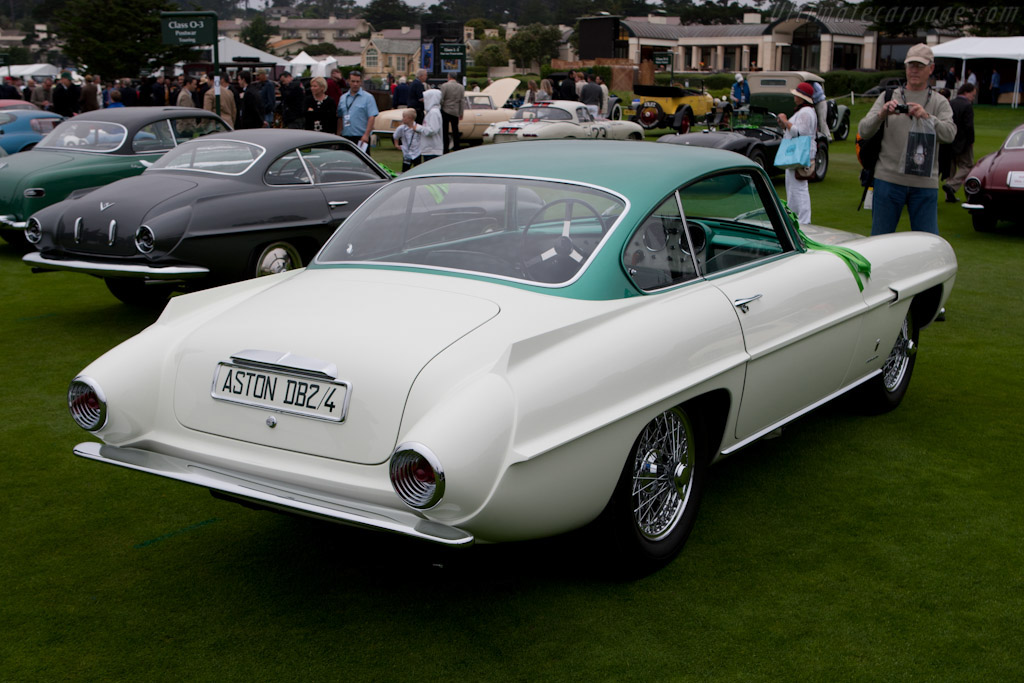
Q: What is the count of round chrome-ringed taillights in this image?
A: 5